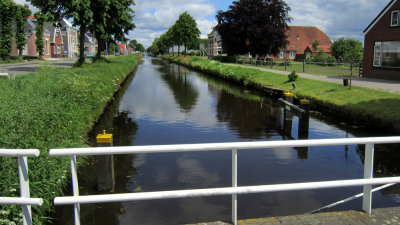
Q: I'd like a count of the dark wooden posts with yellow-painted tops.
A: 3